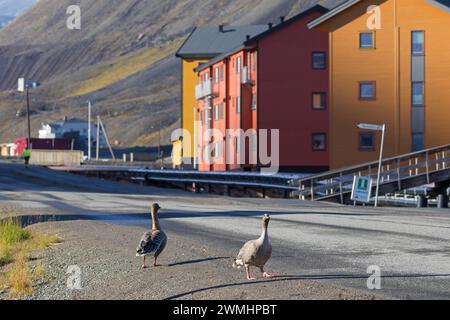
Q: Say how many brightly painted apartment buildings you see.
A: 3